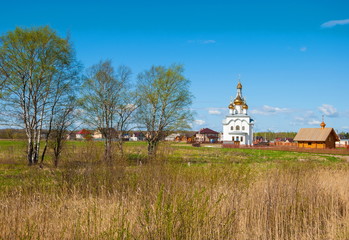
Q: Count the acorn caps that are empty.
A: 0